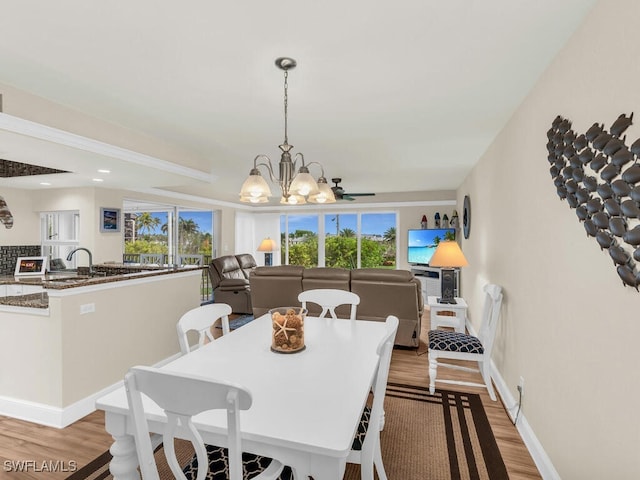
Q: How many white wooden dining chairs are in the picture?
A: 5